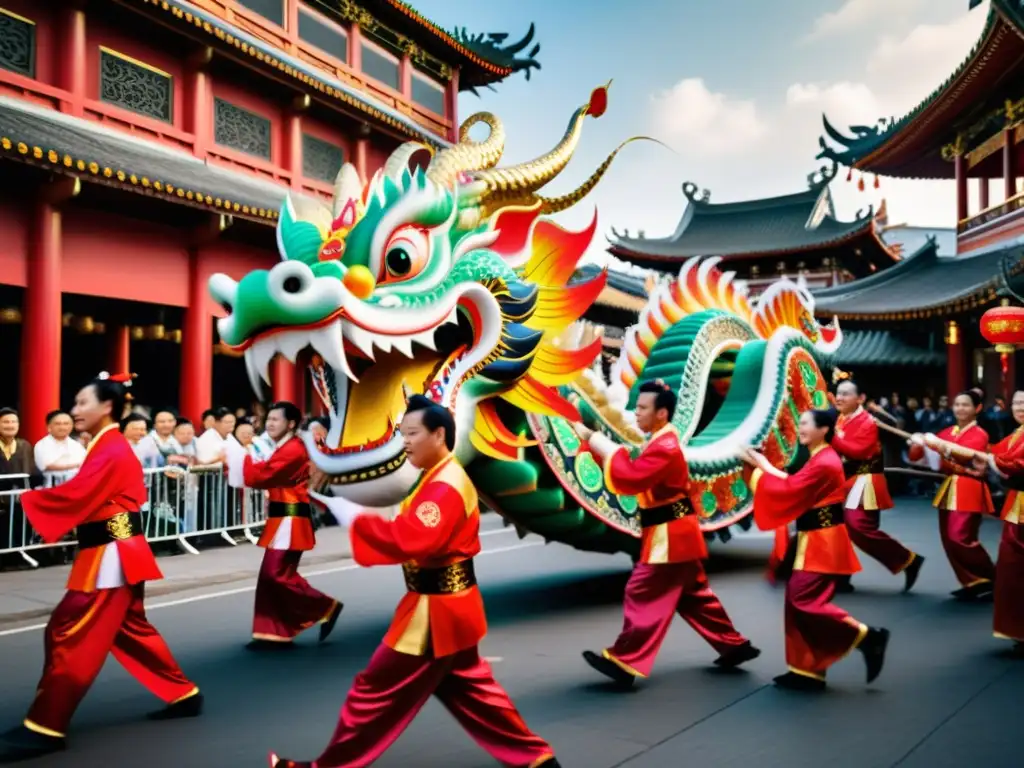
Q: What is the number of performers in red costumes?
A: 8